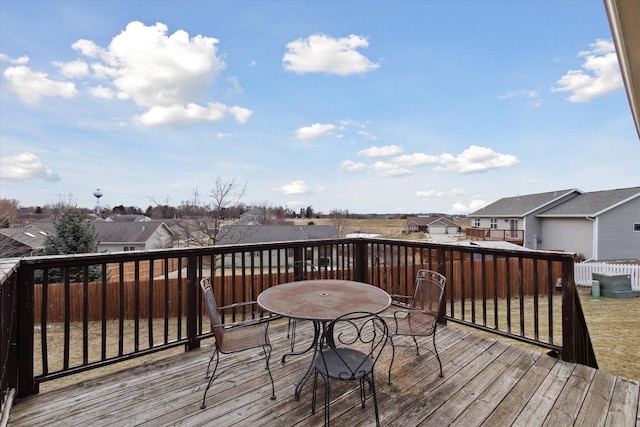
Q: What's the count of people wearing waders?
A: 0